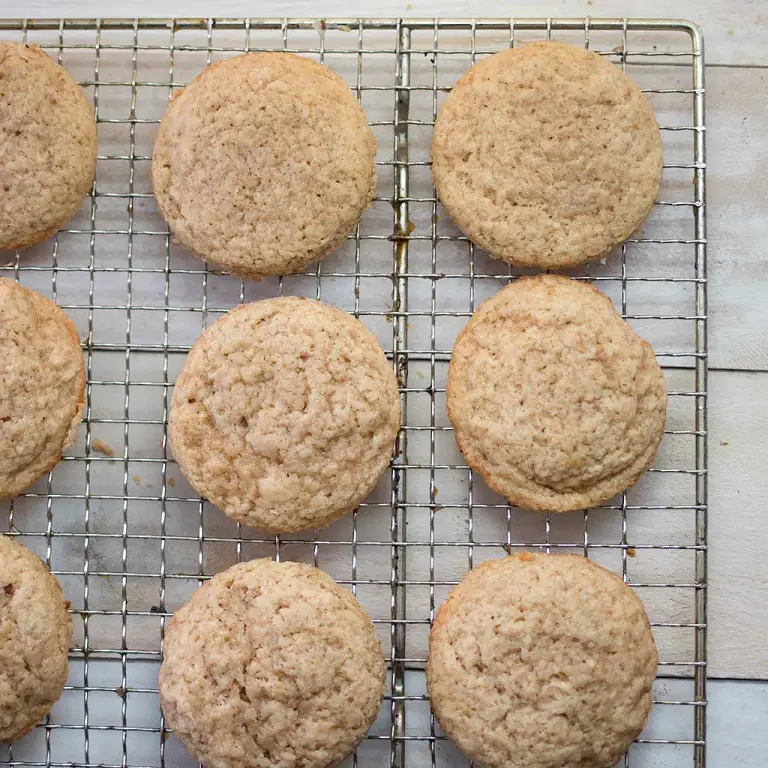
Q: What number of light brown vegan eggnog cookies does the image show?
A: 9